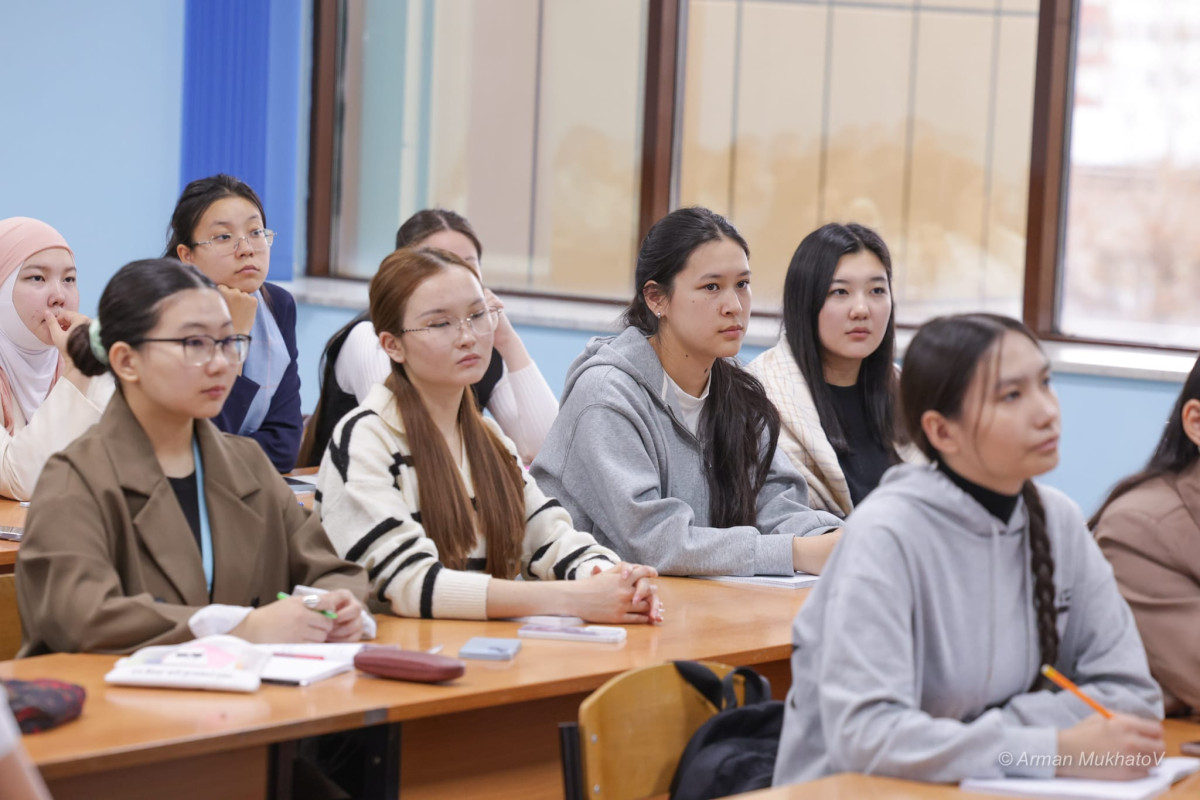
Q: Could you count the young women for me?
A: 9